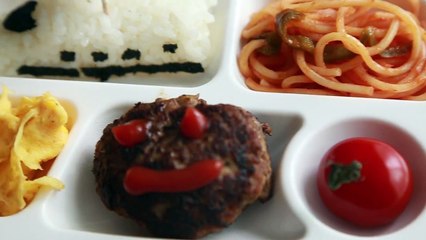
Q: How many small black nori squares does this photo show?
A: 4